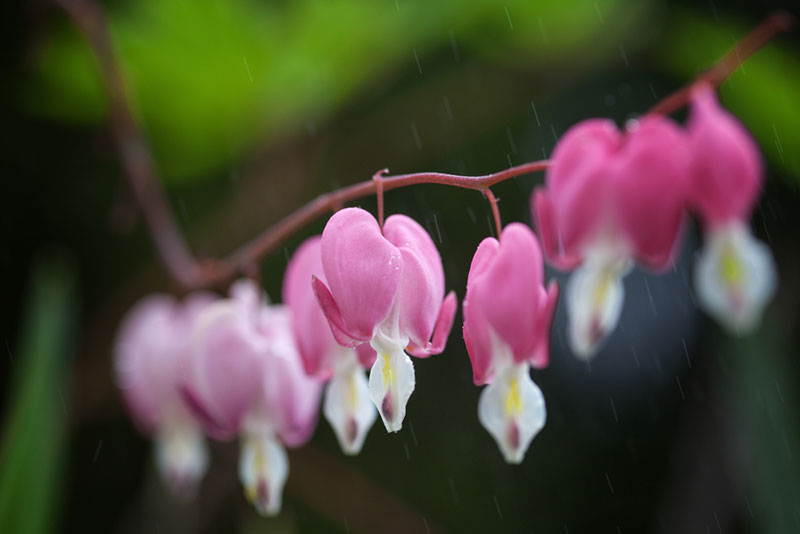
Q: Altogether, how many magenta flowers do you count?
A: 7